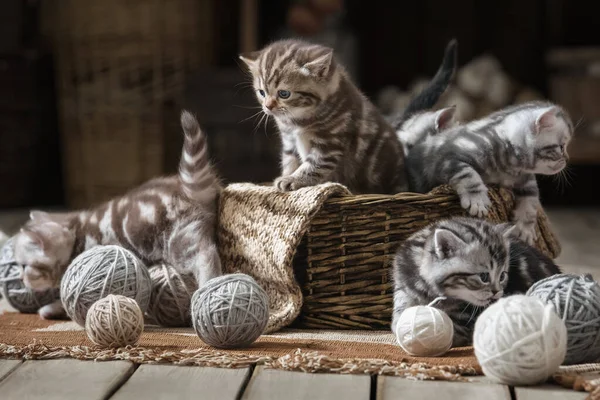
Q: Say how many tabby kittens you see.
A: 5